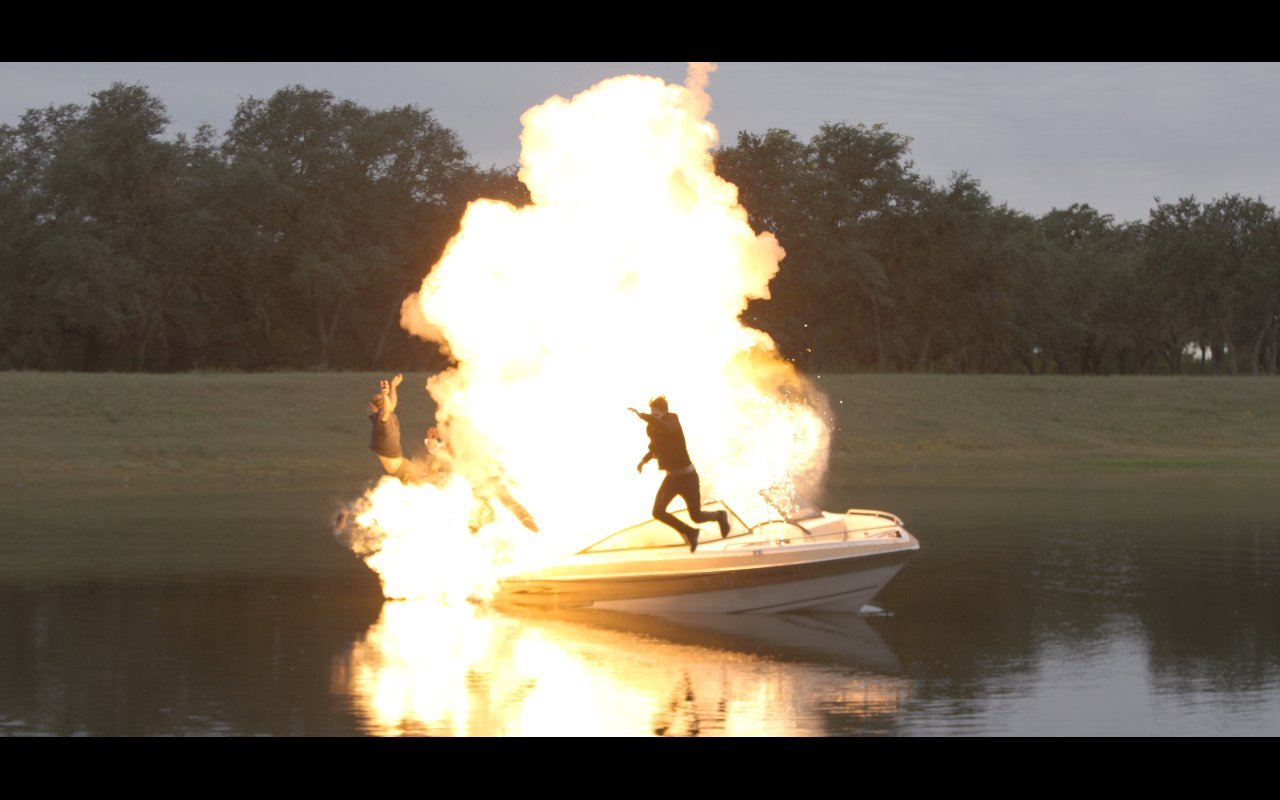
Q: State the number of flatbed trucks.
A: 0